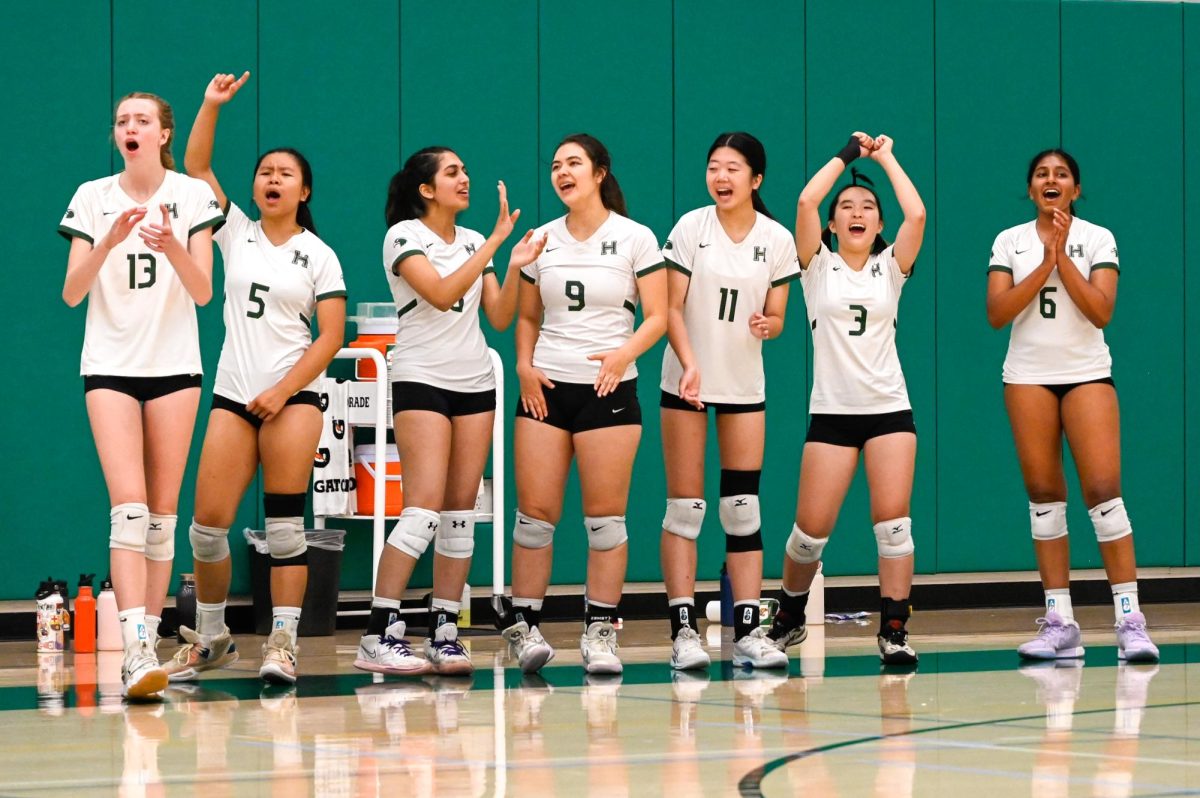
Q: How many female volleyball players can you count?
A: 7